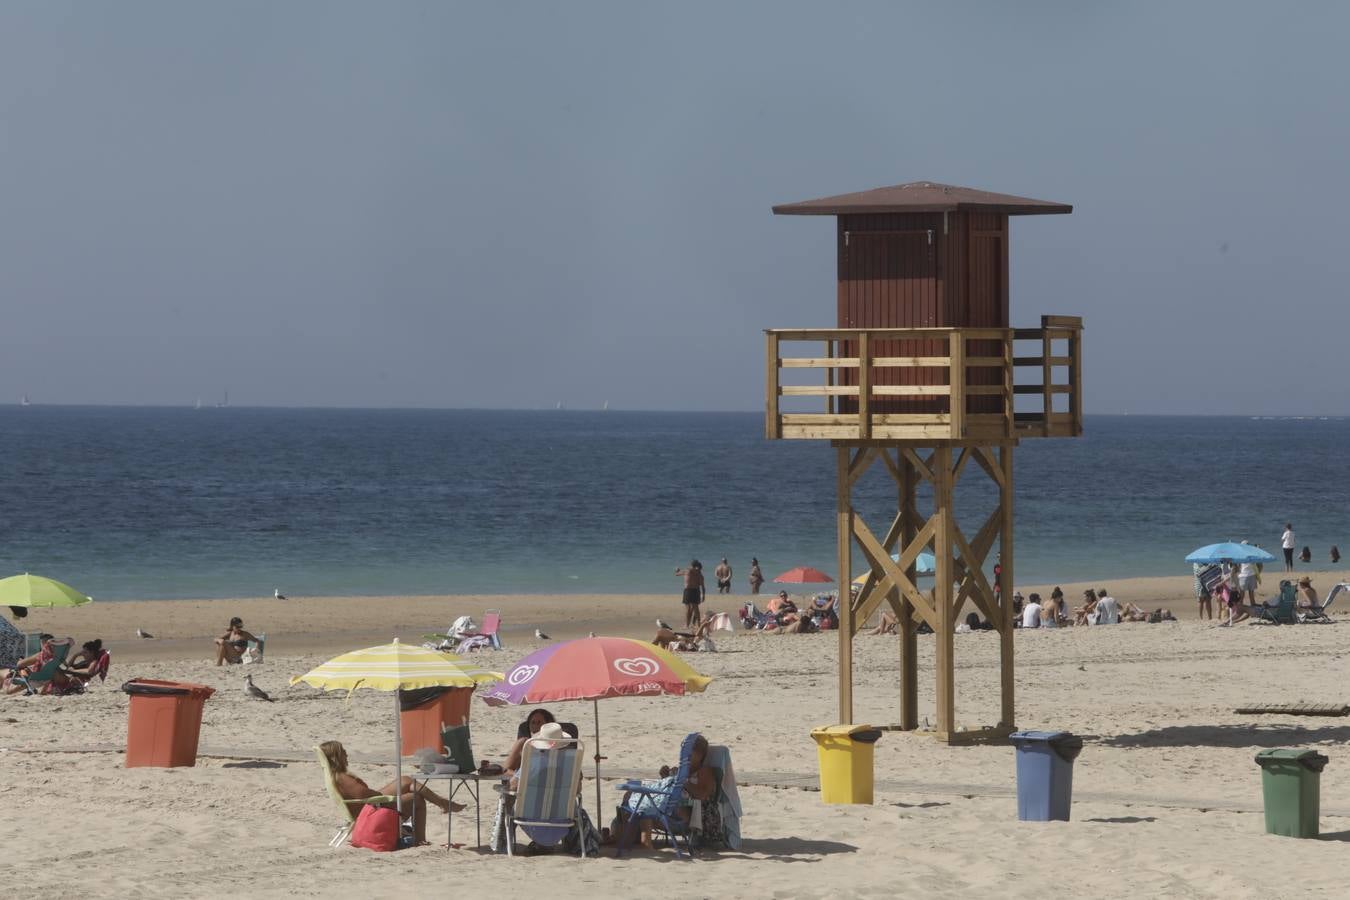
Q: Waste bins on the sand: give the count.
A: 5